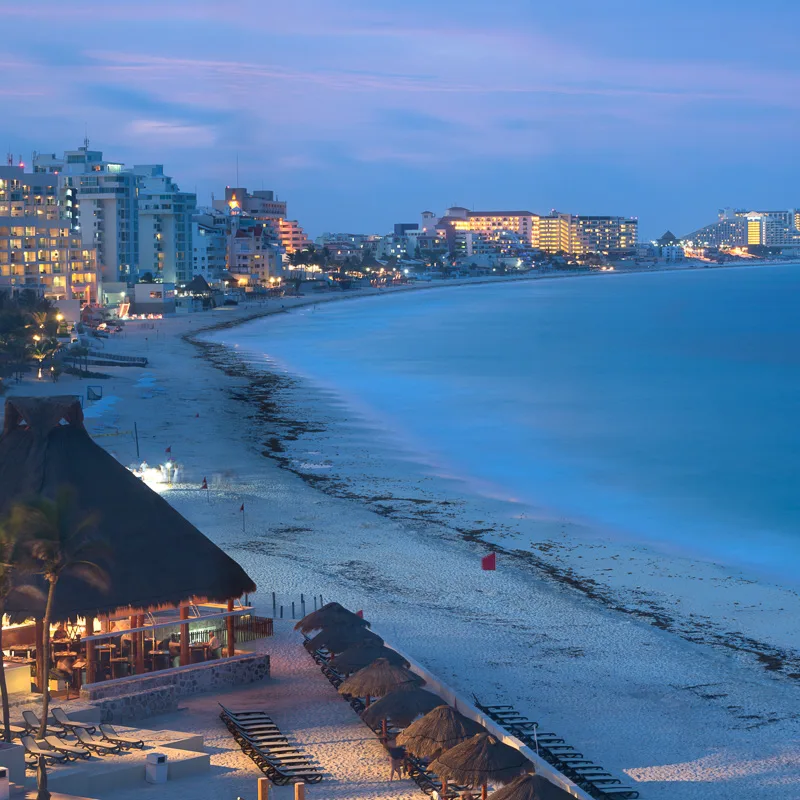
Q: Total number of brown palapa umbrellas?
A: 8